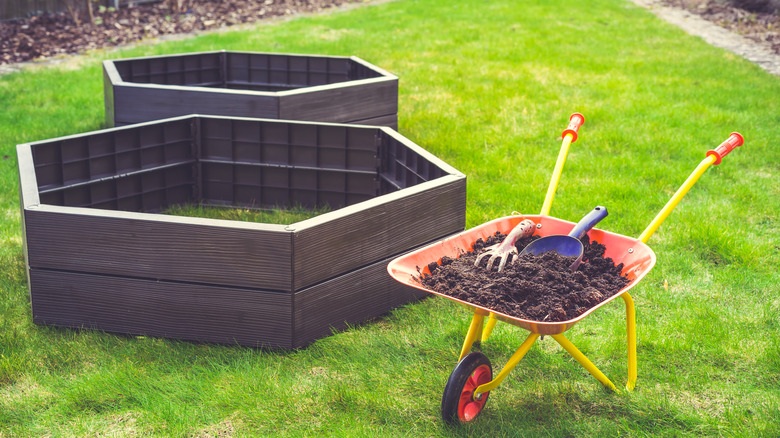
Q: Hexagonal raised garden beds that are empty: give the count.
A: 2